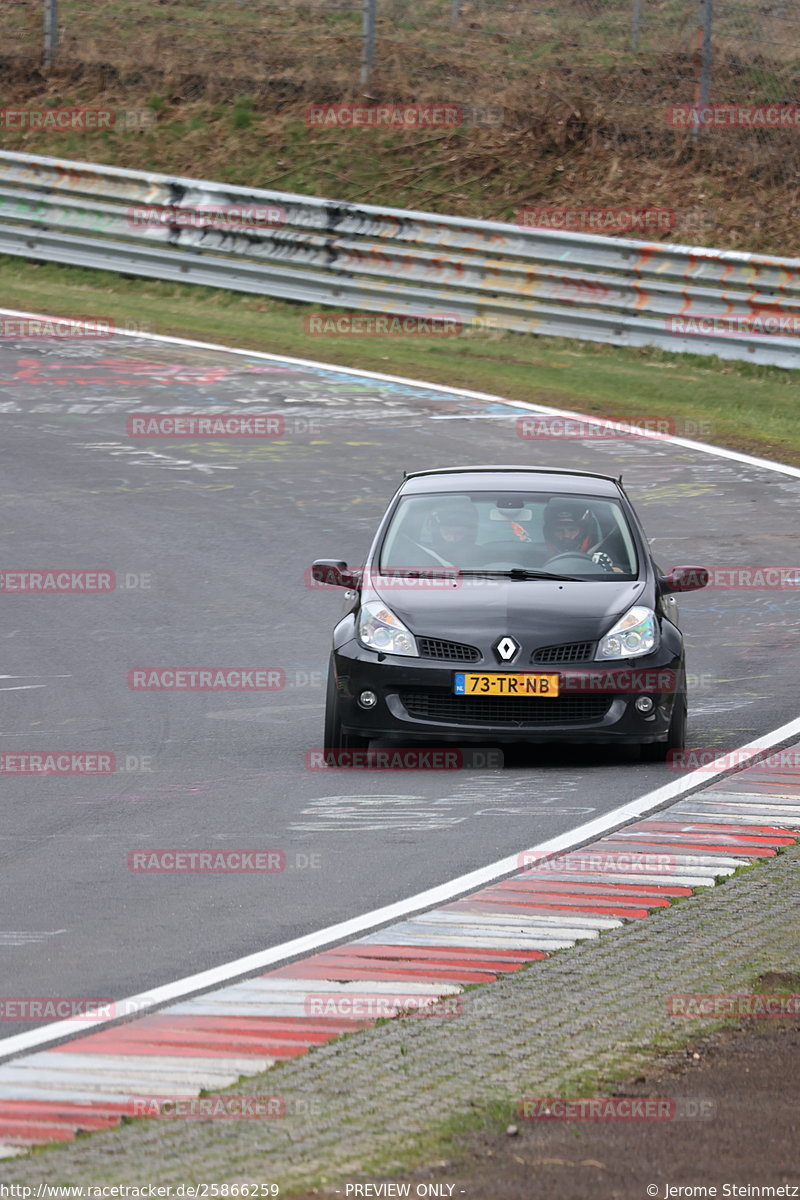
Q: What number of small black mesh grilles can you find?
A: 2